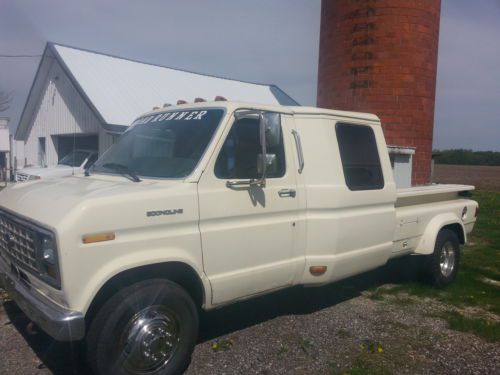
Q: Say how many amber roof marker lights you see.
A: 5